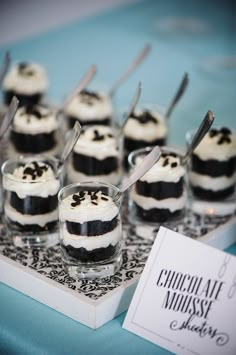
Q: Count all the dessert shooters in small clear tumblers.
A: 9